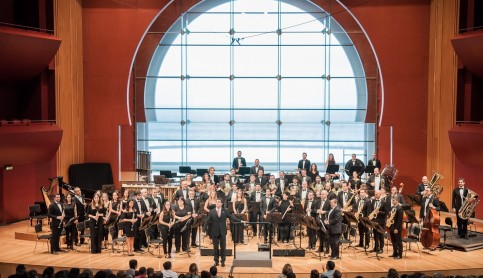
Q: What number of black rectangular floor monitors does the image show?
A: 2